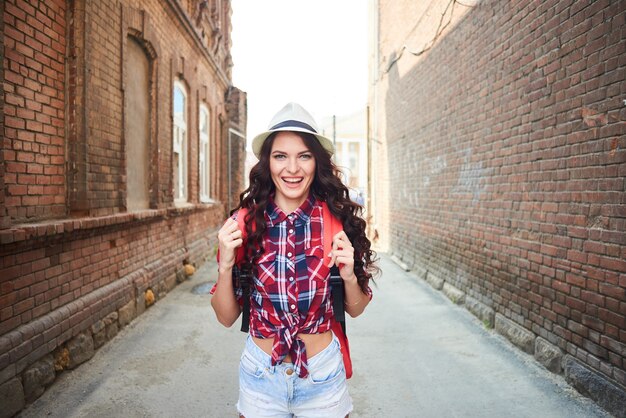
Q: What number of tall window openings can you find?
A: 3